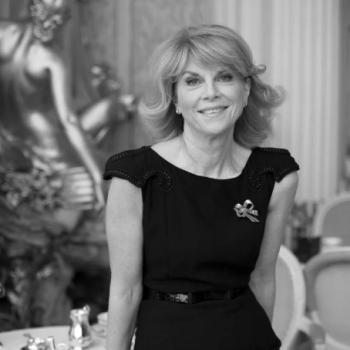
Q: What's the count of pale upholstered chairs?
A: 3